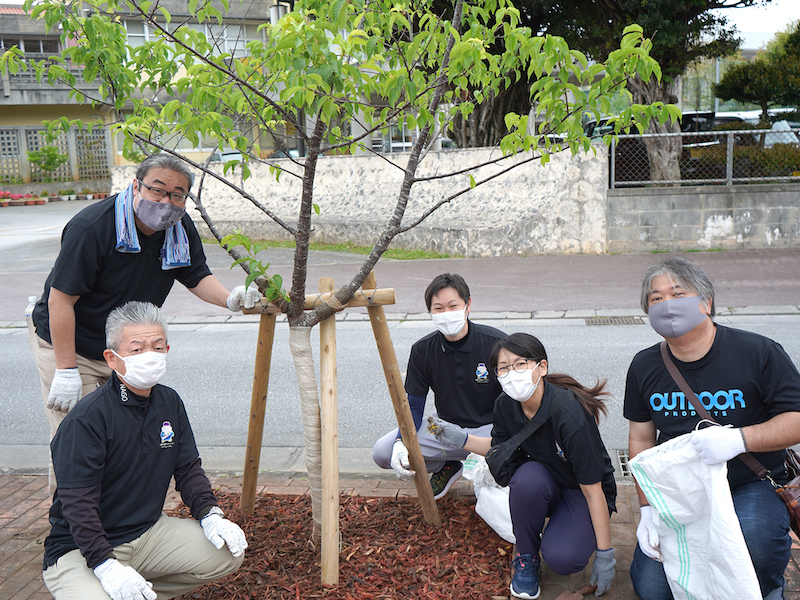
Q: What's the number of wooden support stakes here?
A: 3